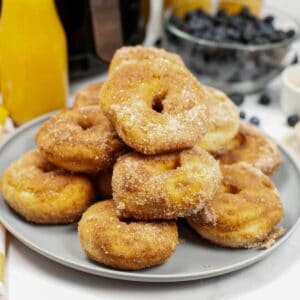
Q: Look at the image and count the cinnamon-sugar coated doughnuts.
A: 11